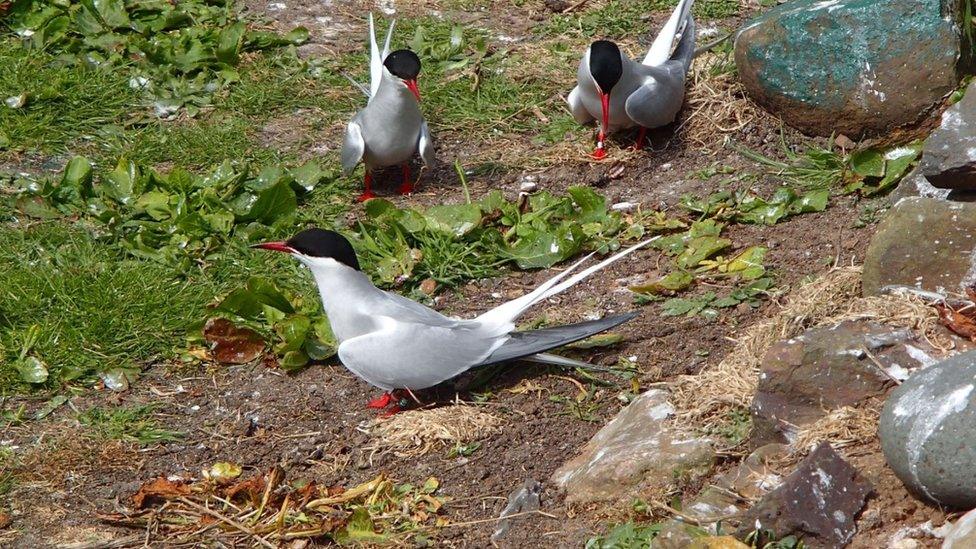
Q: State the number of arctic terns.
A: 3